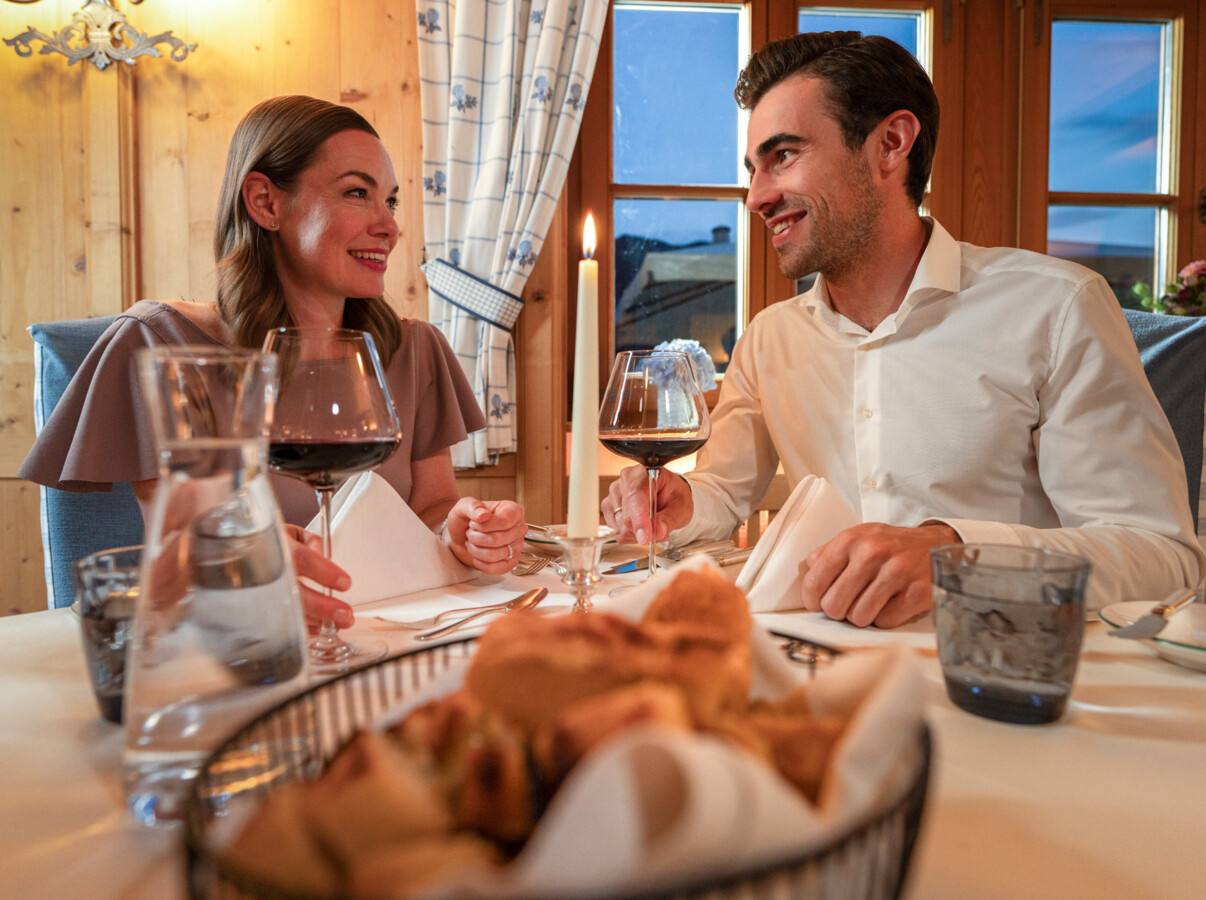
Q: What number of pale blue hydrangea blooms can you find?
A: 1